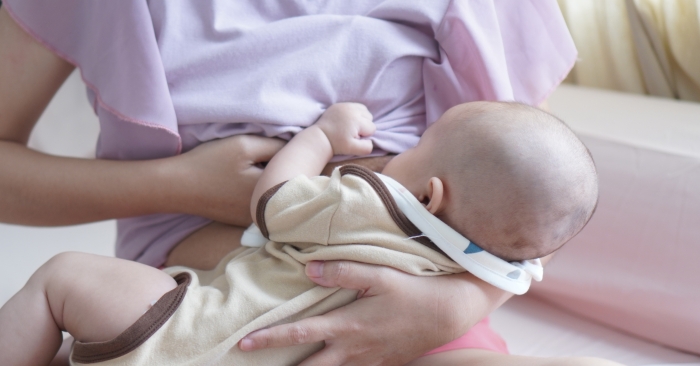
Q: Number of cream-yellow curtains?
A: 1